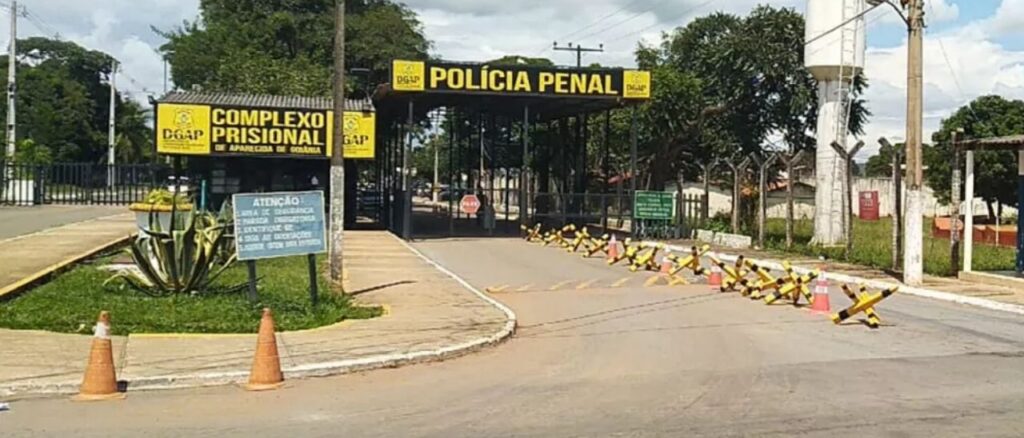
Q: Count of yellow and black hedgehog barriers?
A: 11